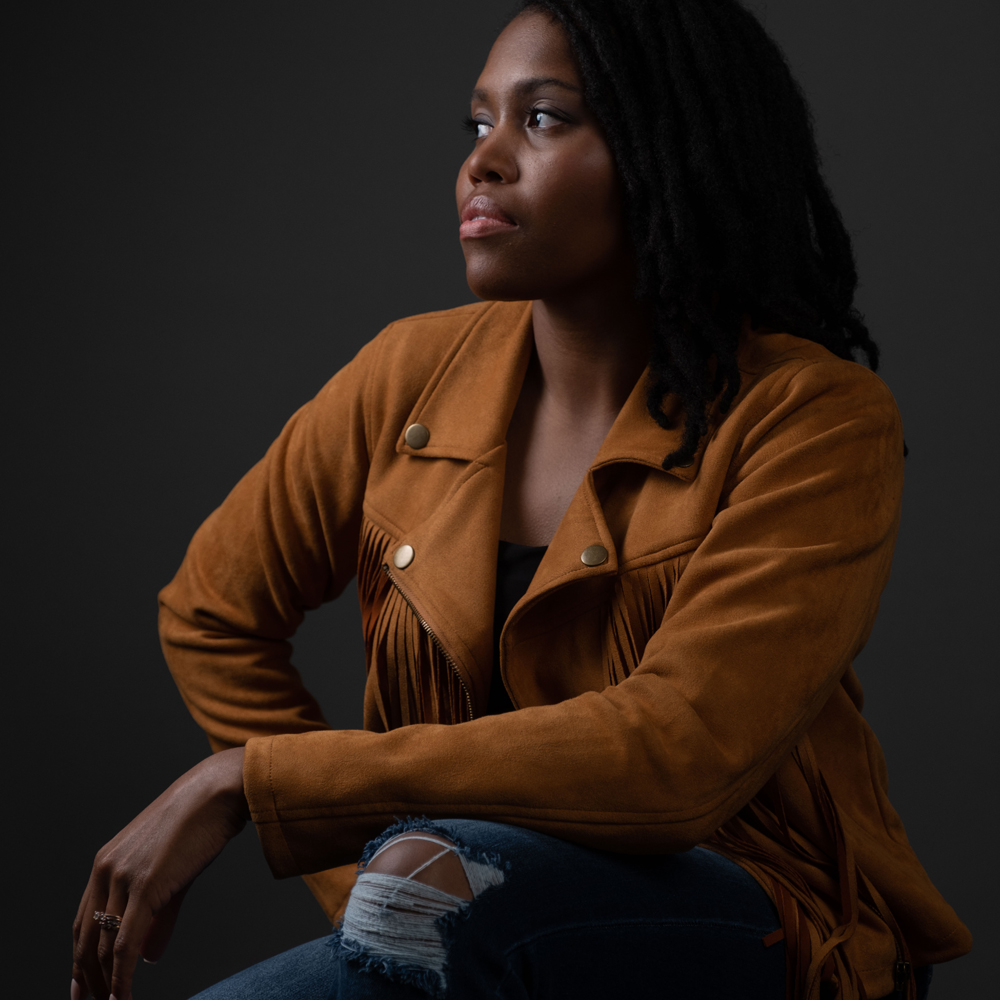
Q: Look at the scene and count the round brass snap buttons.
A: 3